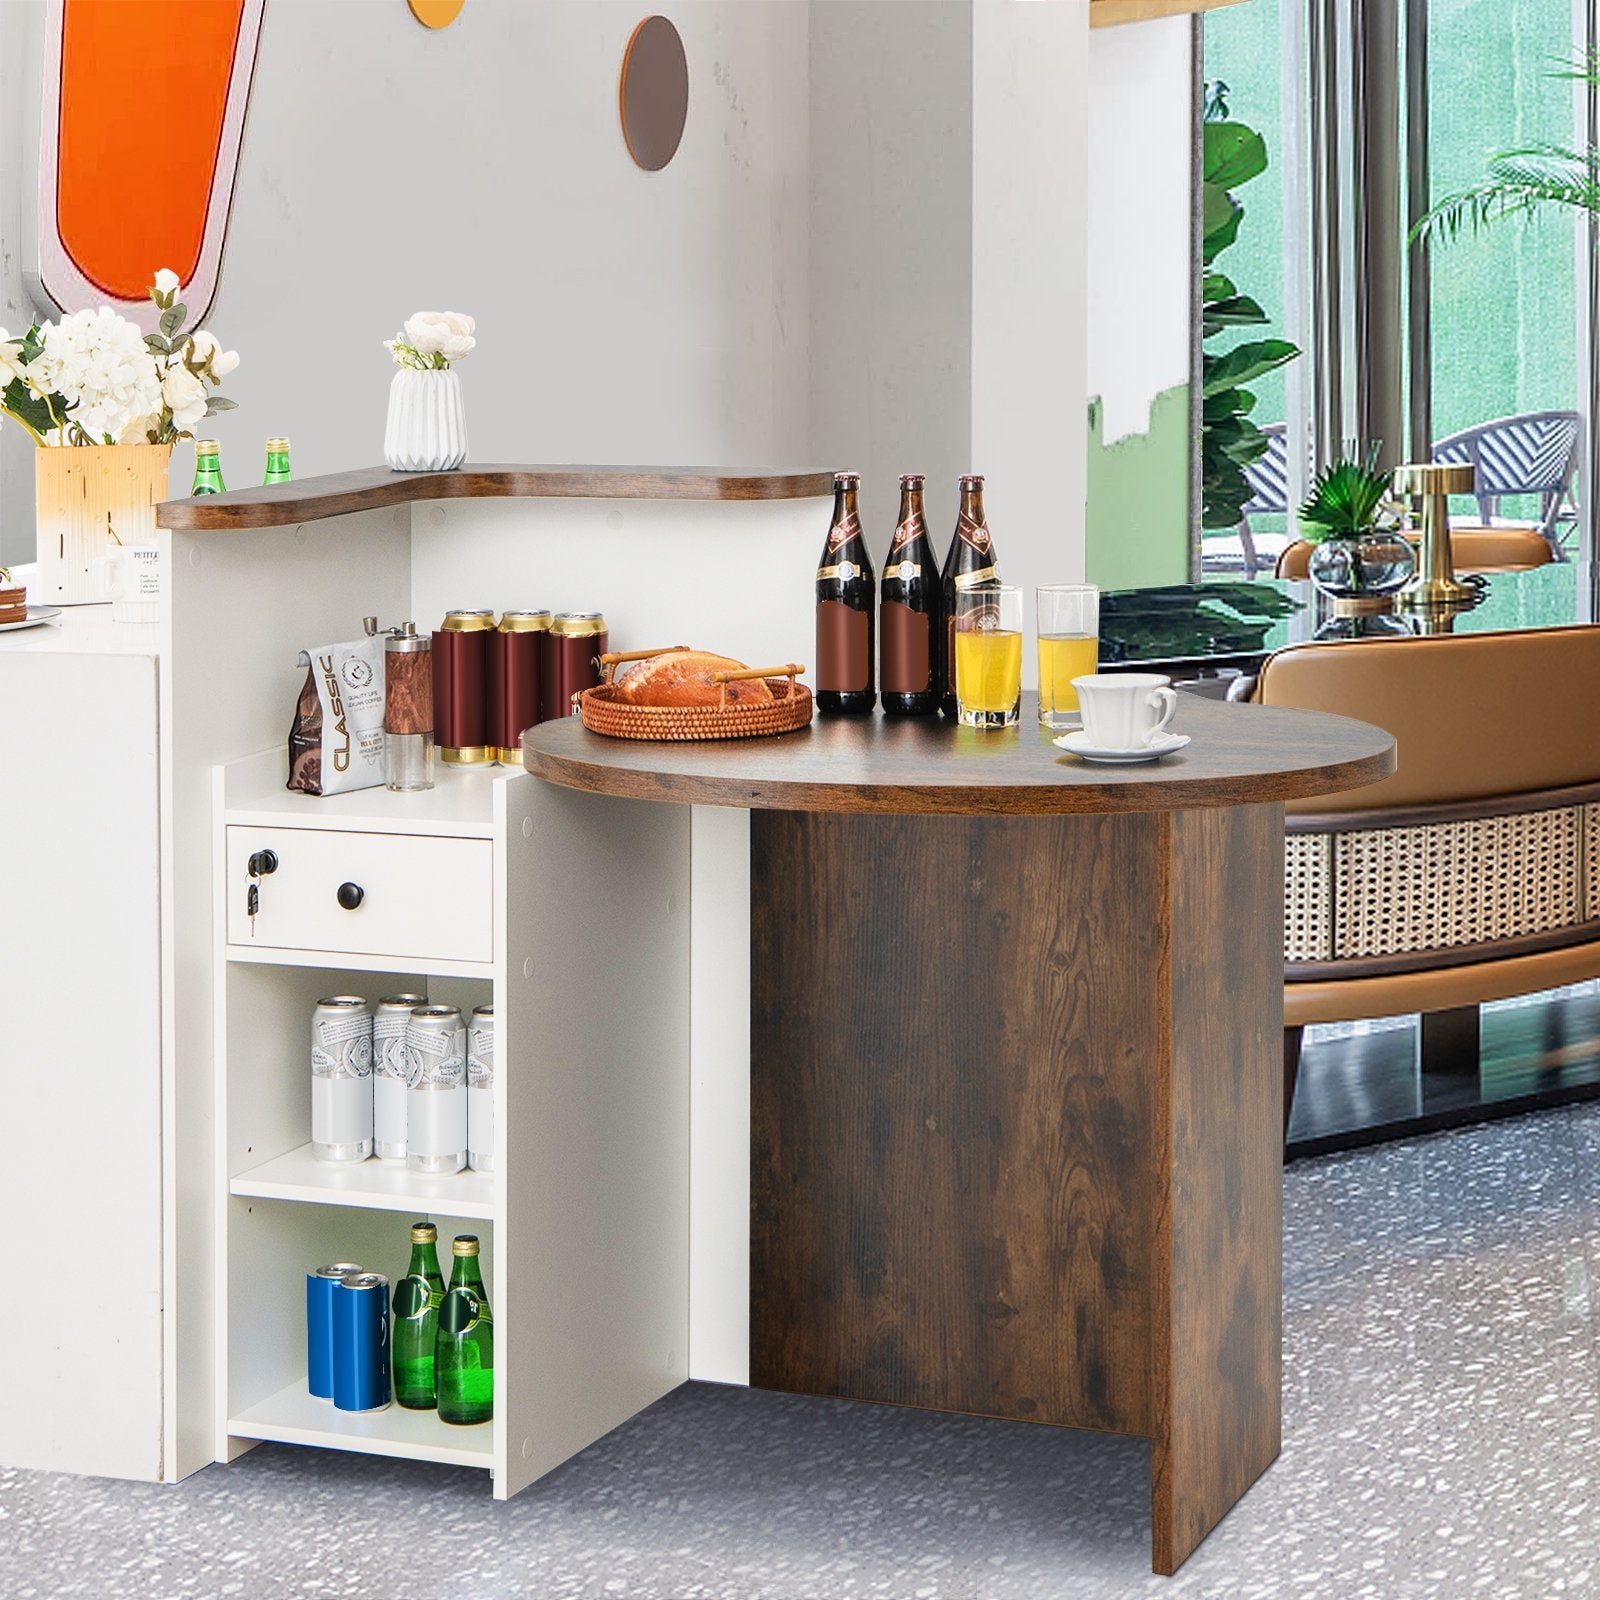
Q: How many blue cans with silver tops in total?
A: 2